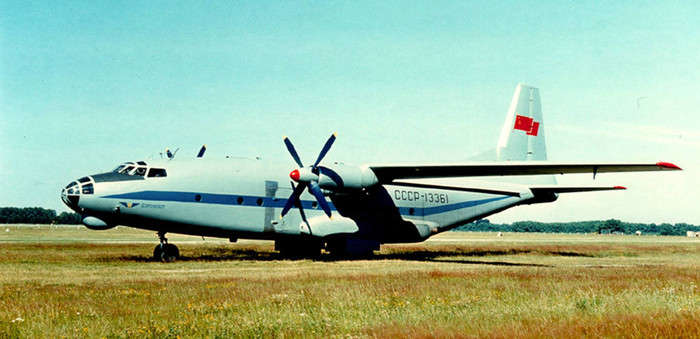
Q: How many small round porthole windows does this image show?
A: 5